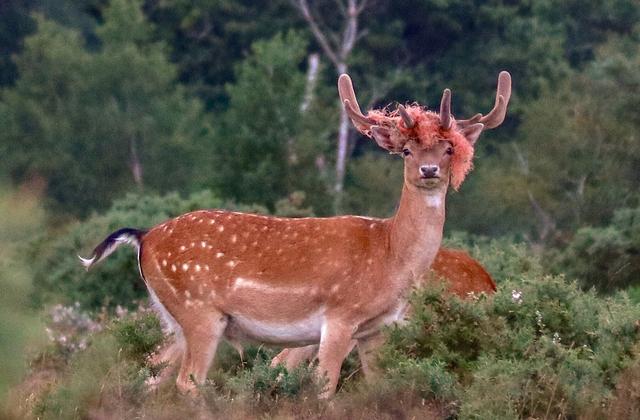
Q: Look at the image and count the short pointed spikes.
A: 2